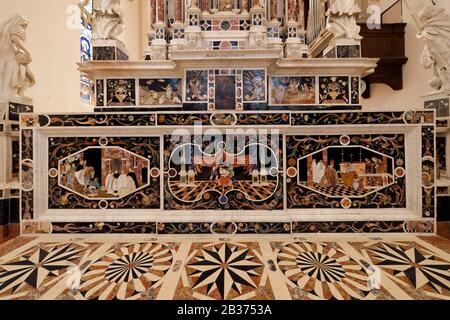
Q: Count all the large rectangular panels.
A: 3